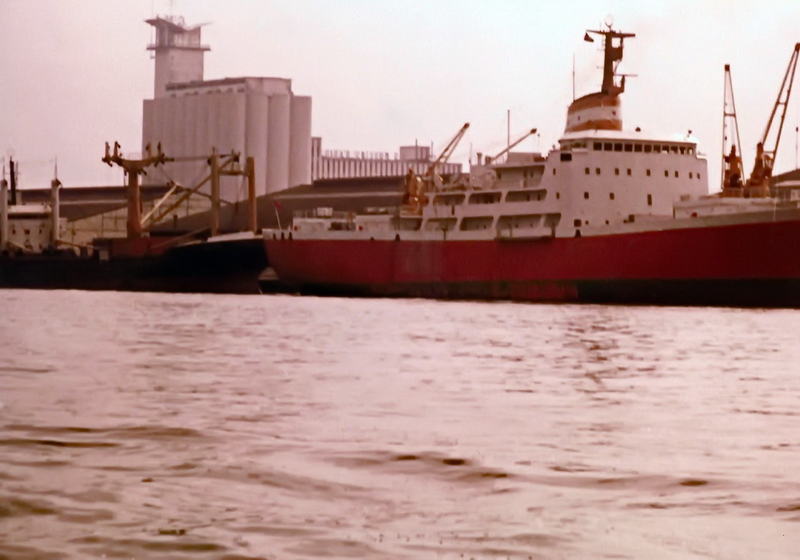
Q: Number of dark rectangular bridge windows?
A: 11